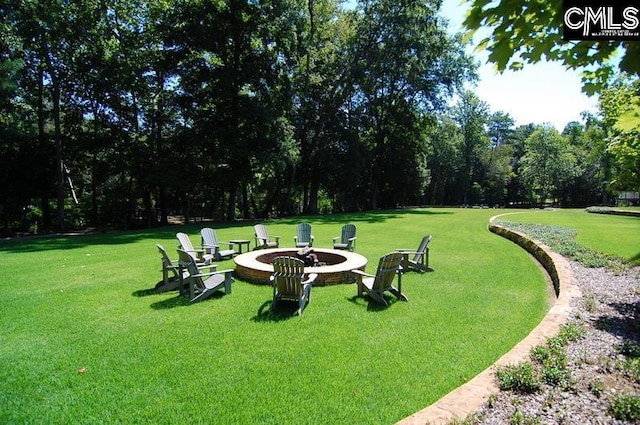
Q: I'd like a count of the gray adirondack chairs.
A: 10